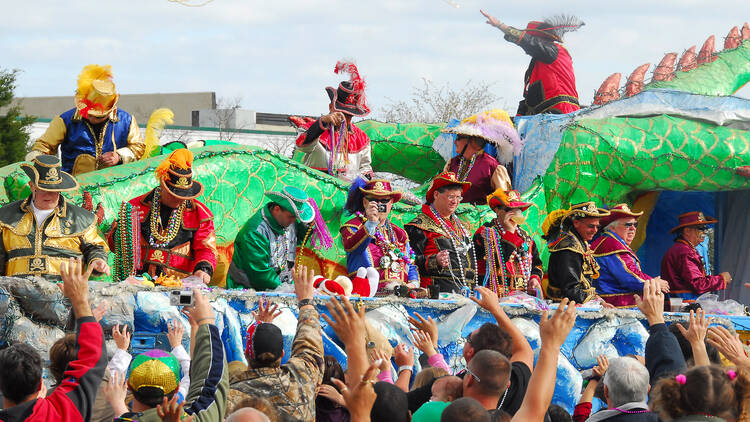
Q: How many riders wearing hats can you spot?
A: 13